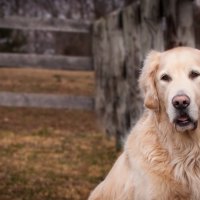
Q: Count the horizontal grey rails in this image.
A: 3